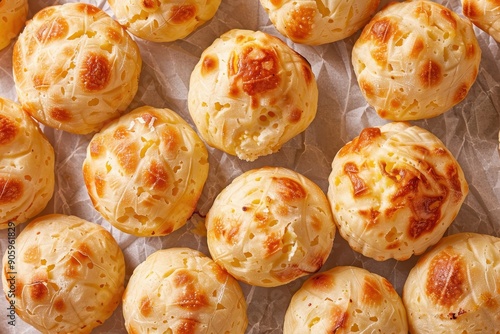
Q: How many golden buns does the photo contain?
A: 15